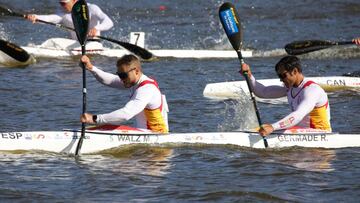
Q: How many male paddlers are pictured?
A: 3